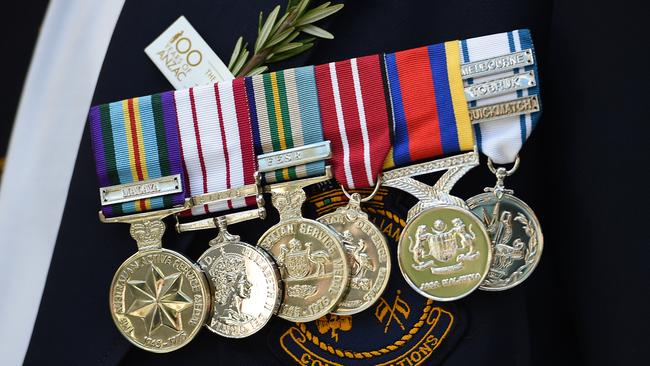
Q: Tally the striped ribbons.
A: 6